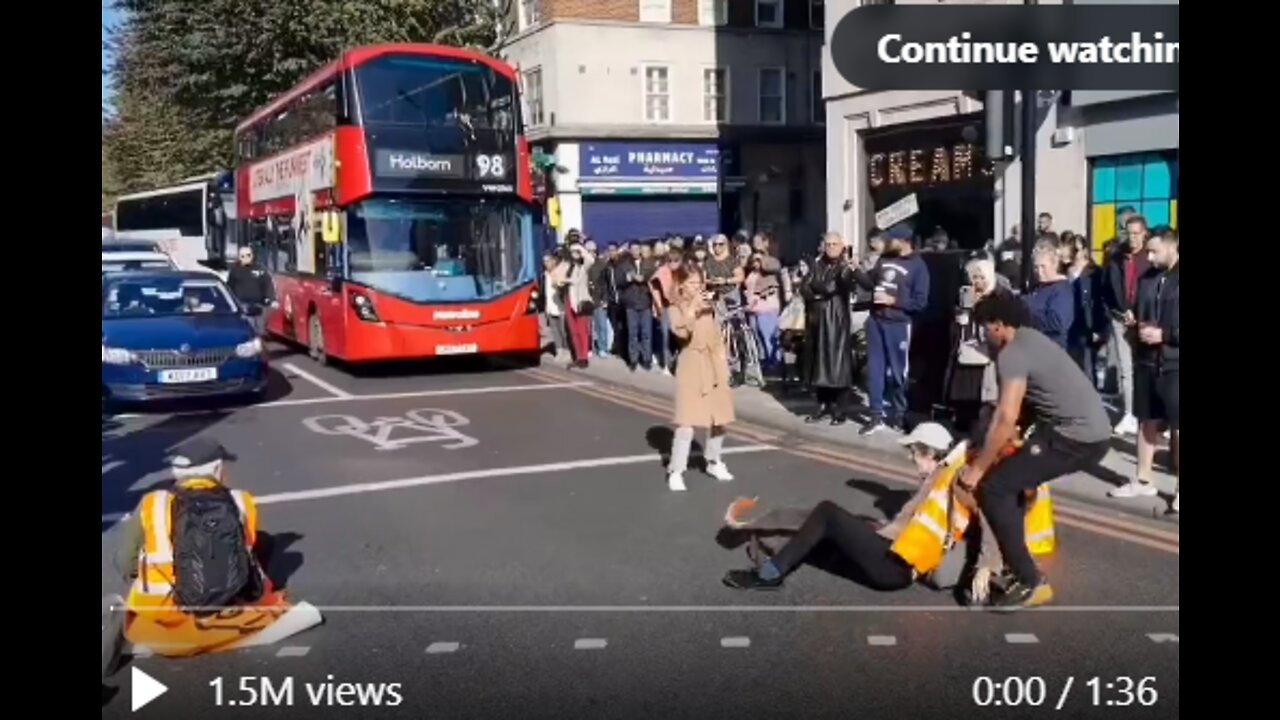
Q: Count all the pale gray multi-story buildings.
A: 2